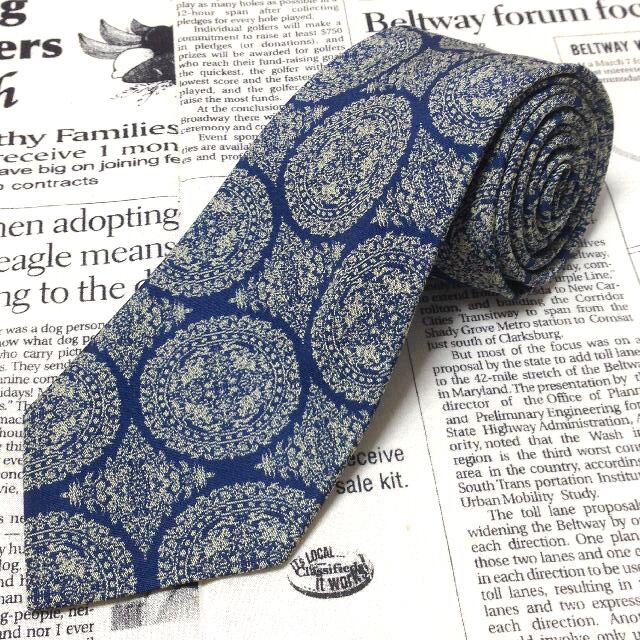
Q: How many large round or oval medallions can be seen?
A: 9